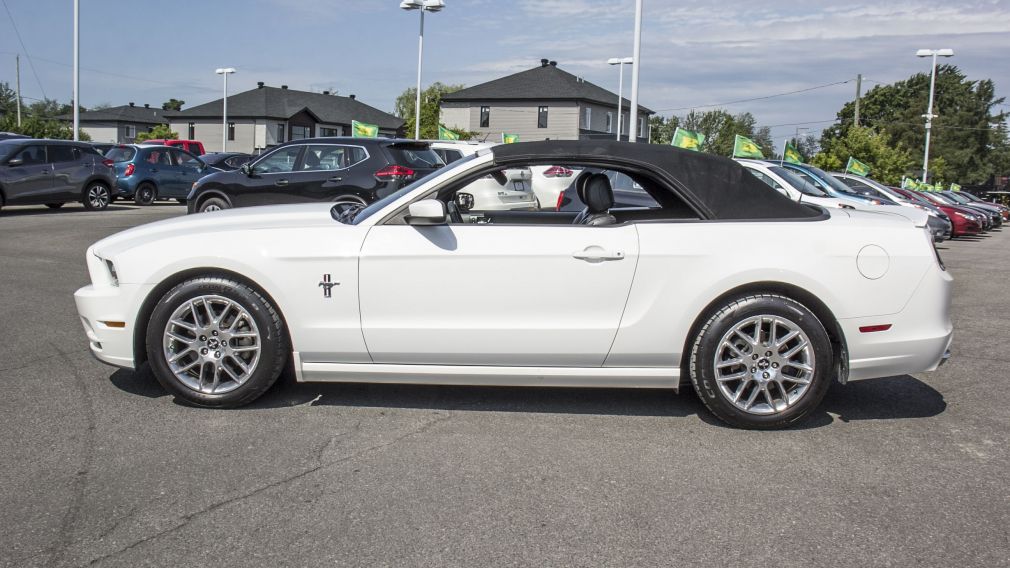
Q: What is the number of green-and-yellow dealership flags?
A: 11